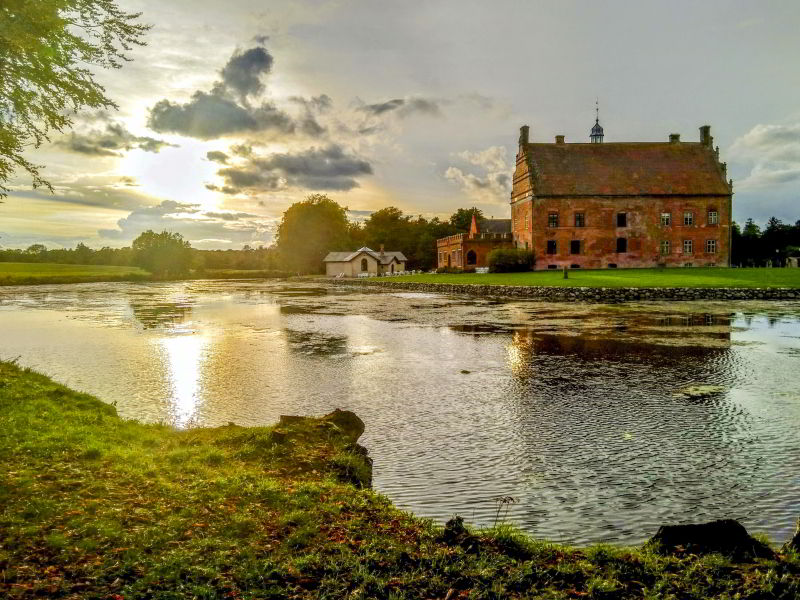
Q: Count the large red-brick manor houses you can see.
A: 1